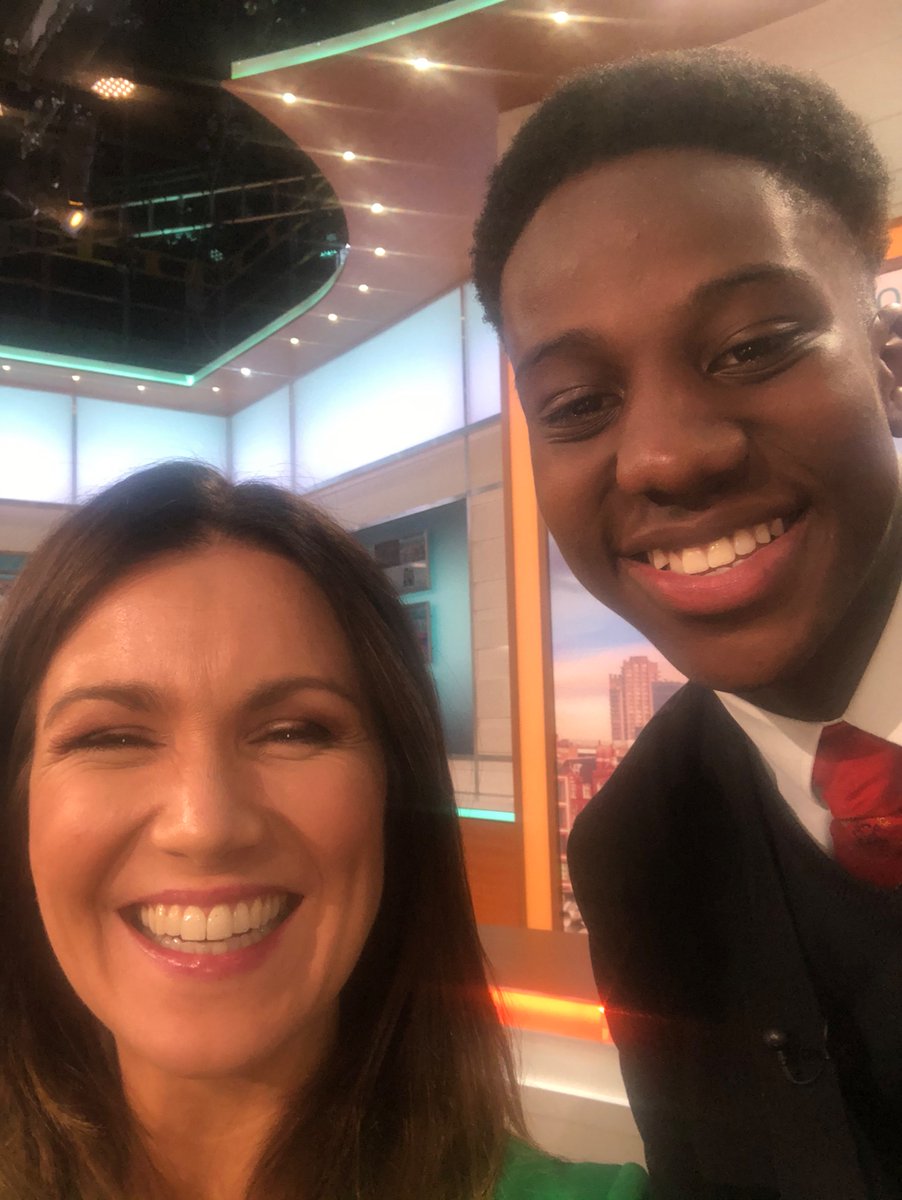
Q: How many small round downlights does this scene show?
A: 14